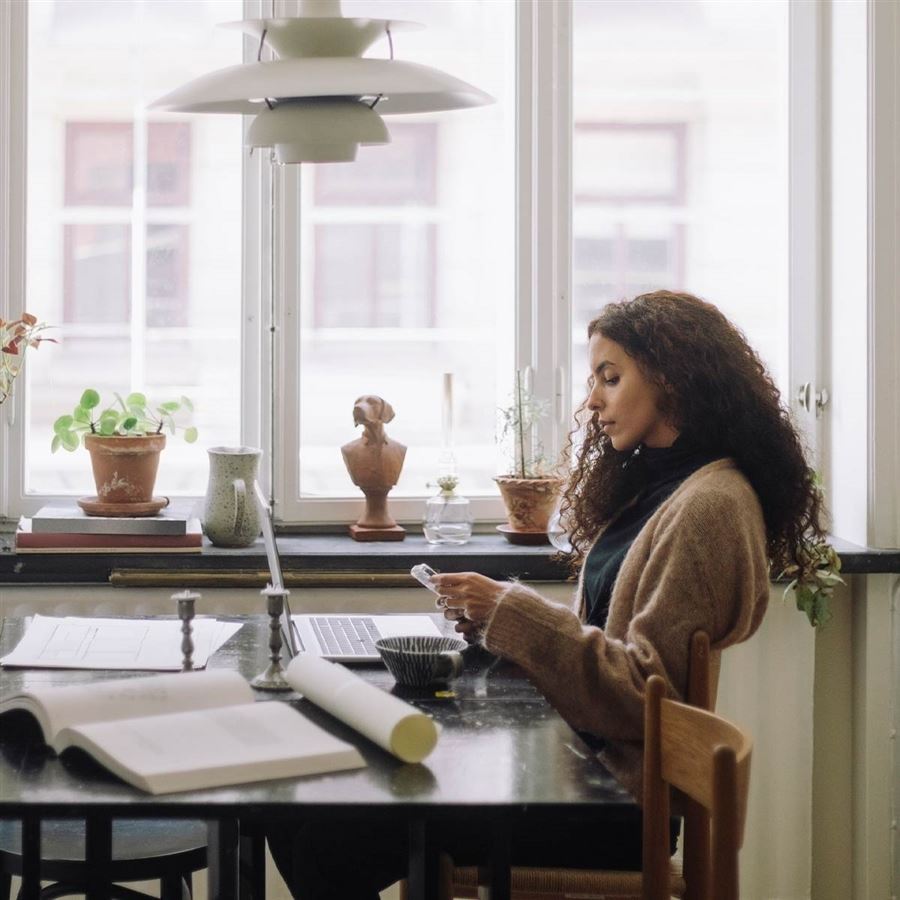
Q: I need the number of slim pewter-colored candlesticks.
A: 2